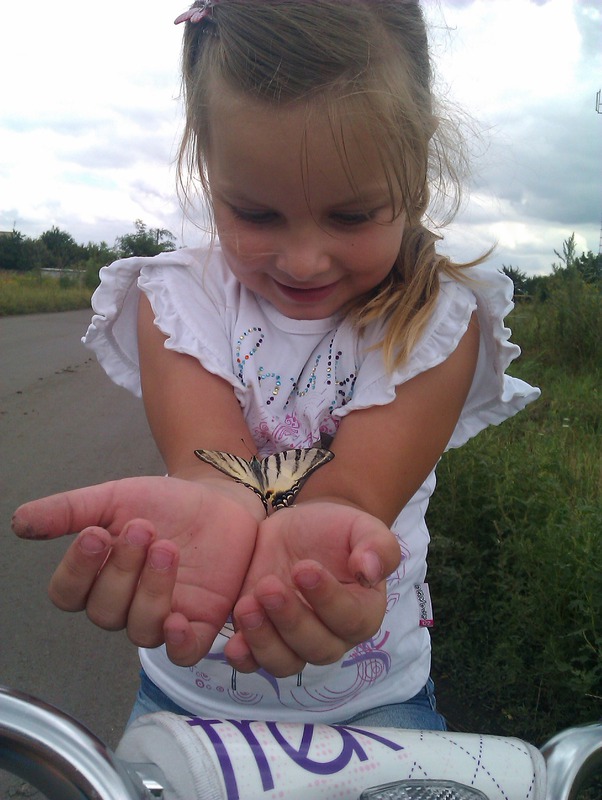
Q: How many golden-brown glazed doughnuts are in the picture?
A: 0